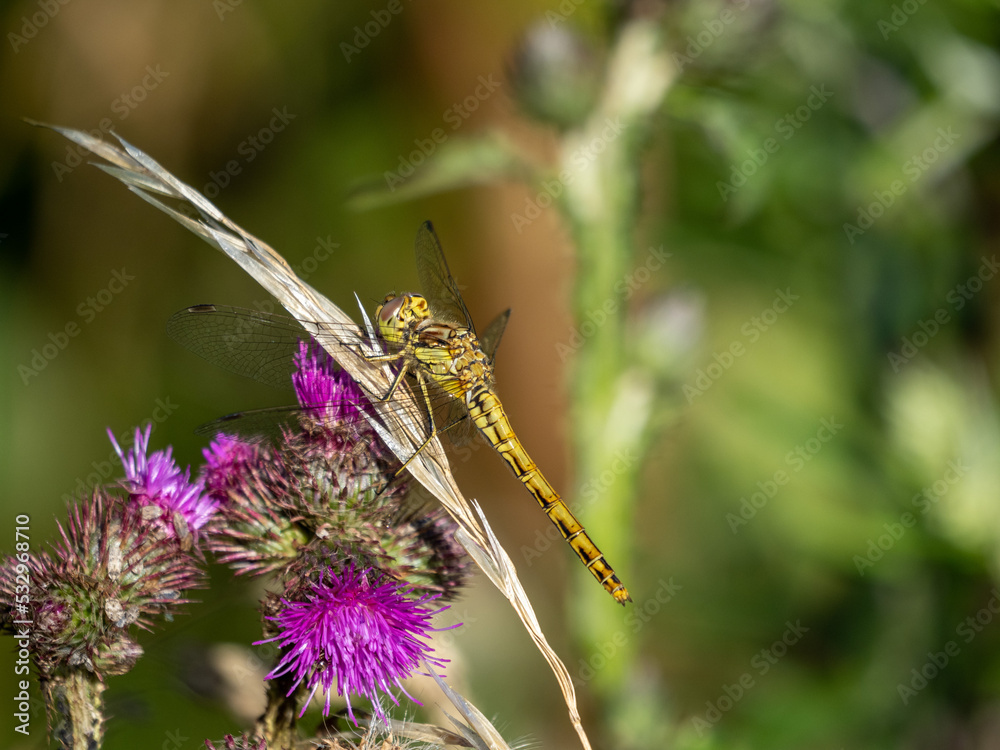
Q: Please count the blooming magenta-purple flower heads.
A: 4